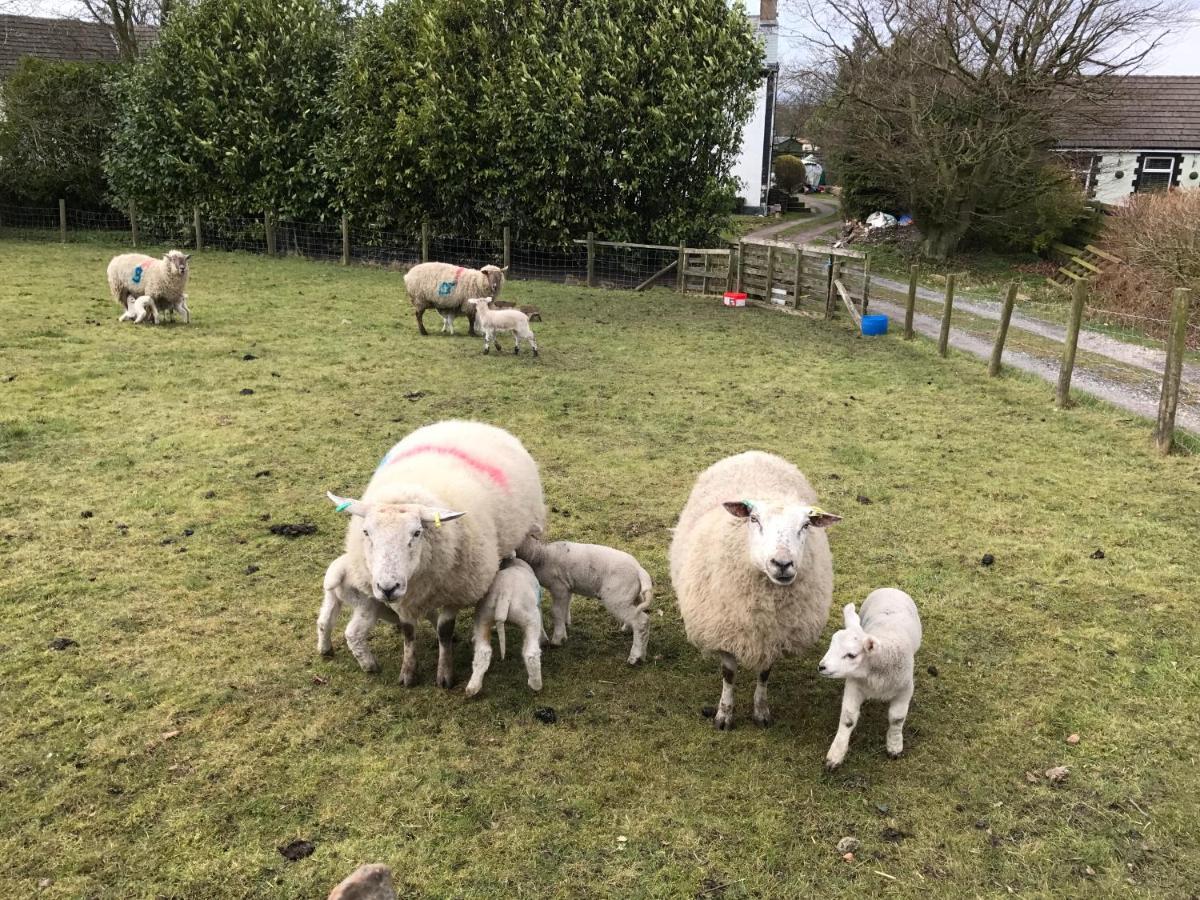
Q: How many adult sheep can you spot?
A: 4